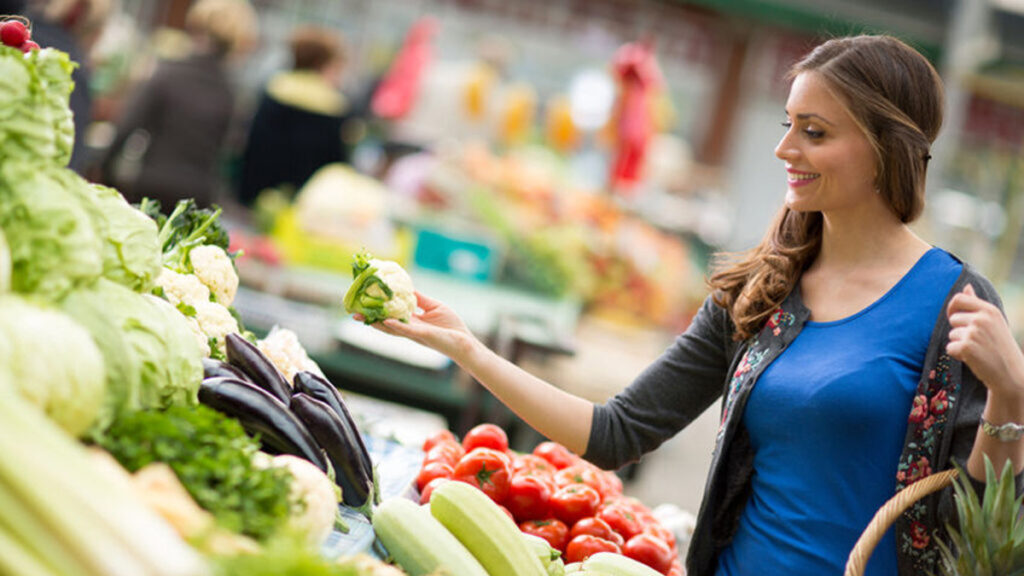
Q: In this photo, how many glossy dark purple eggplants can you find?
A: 5